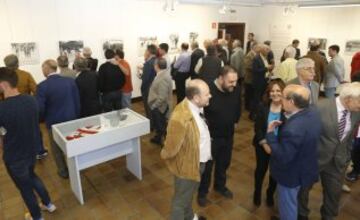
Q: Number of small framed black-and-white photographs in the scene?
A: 8